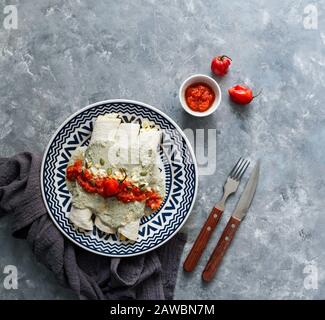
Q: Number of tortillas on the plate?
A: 3